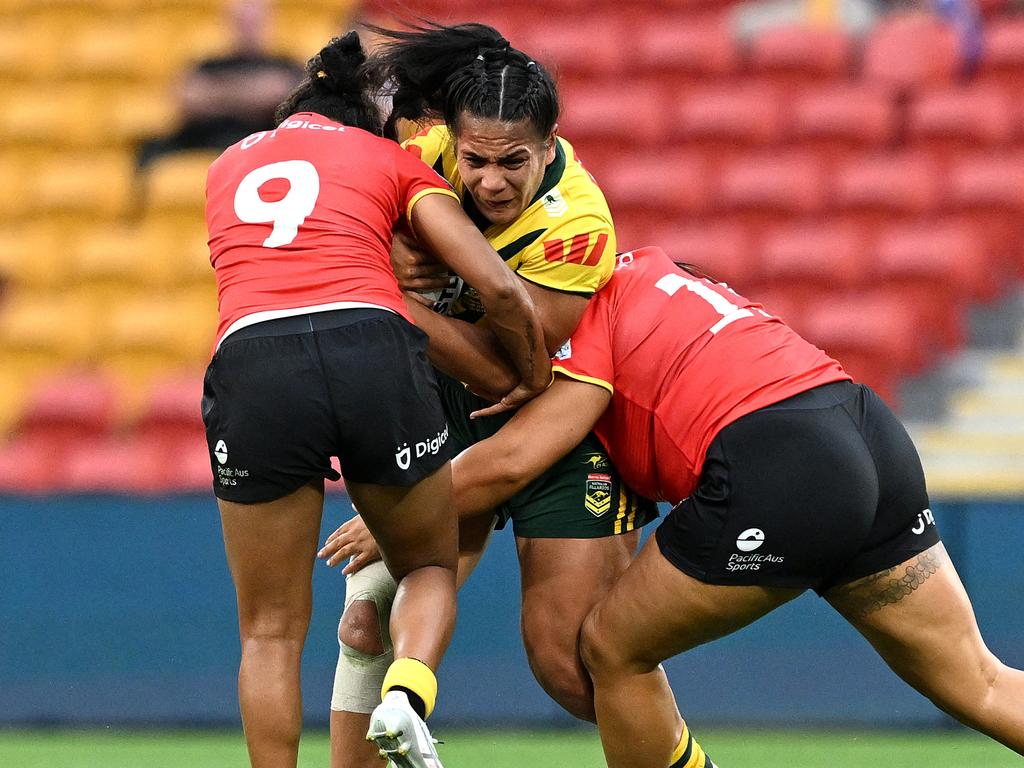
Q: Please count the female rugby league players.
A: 3